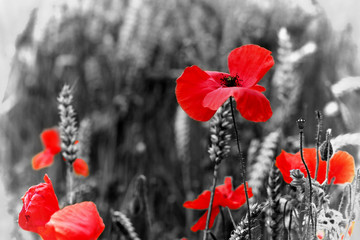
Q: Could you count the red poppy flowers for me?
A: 5